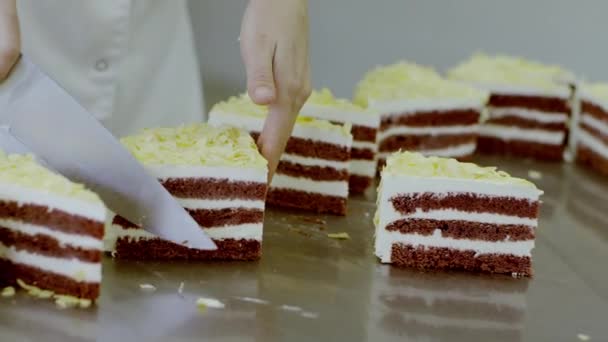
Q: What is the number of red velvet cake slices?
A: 8